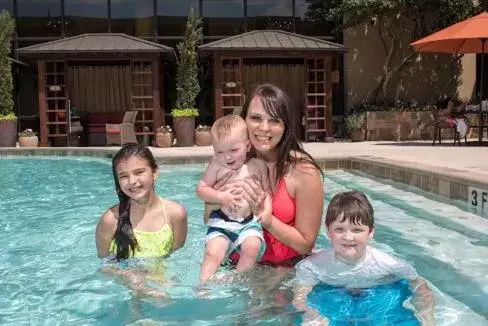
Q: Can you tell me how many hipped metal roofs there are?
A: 2